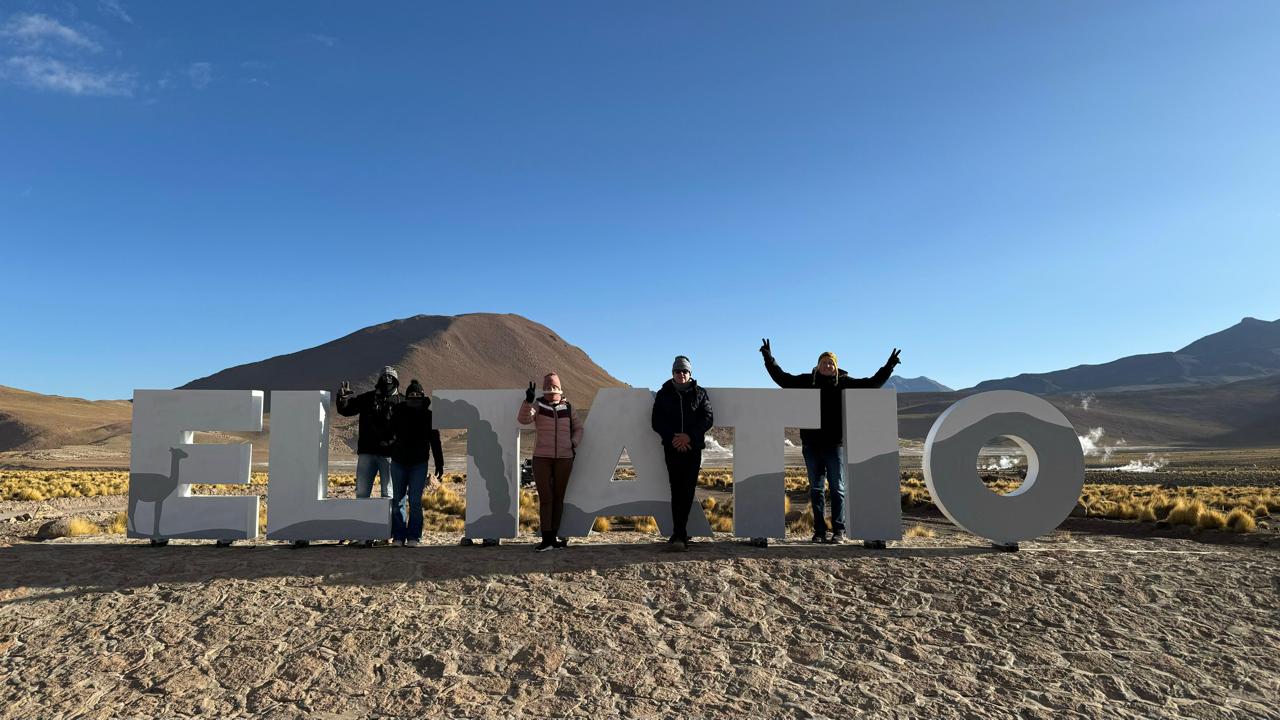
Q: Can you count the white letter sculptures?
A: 7